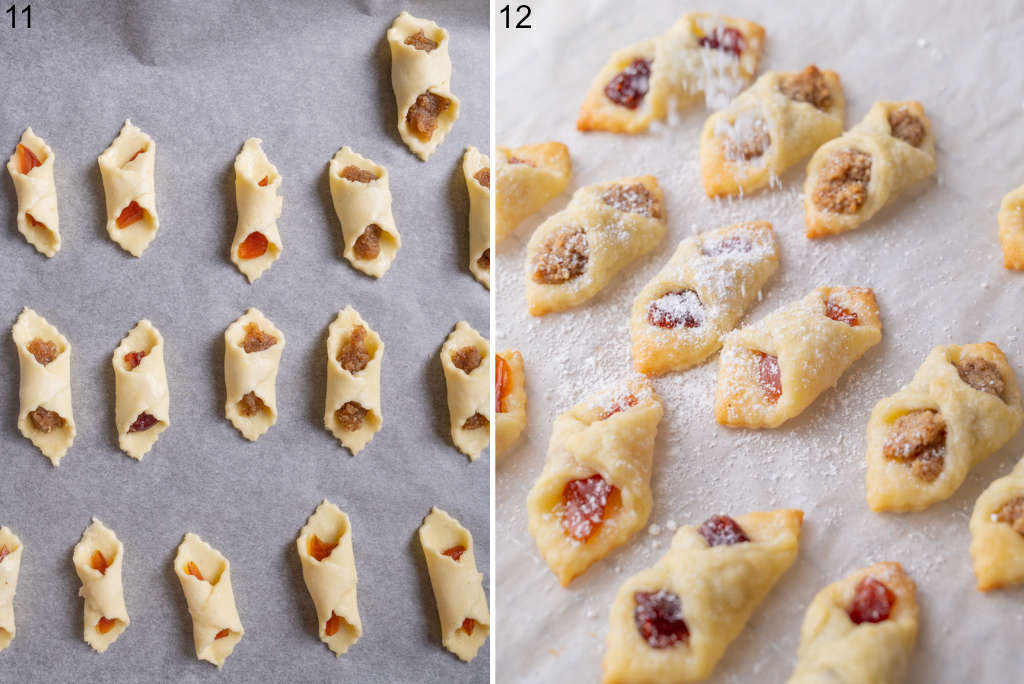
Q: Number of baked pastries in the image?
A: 14